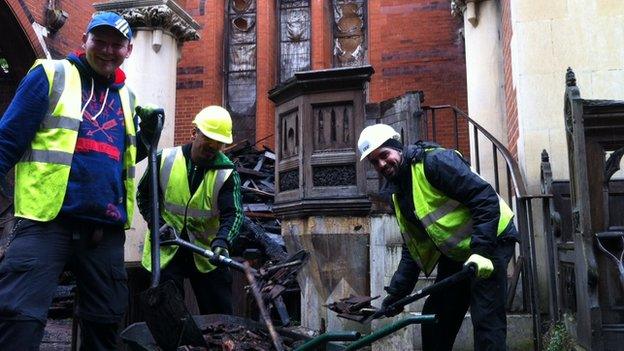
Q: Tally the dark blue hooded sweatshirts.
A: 1